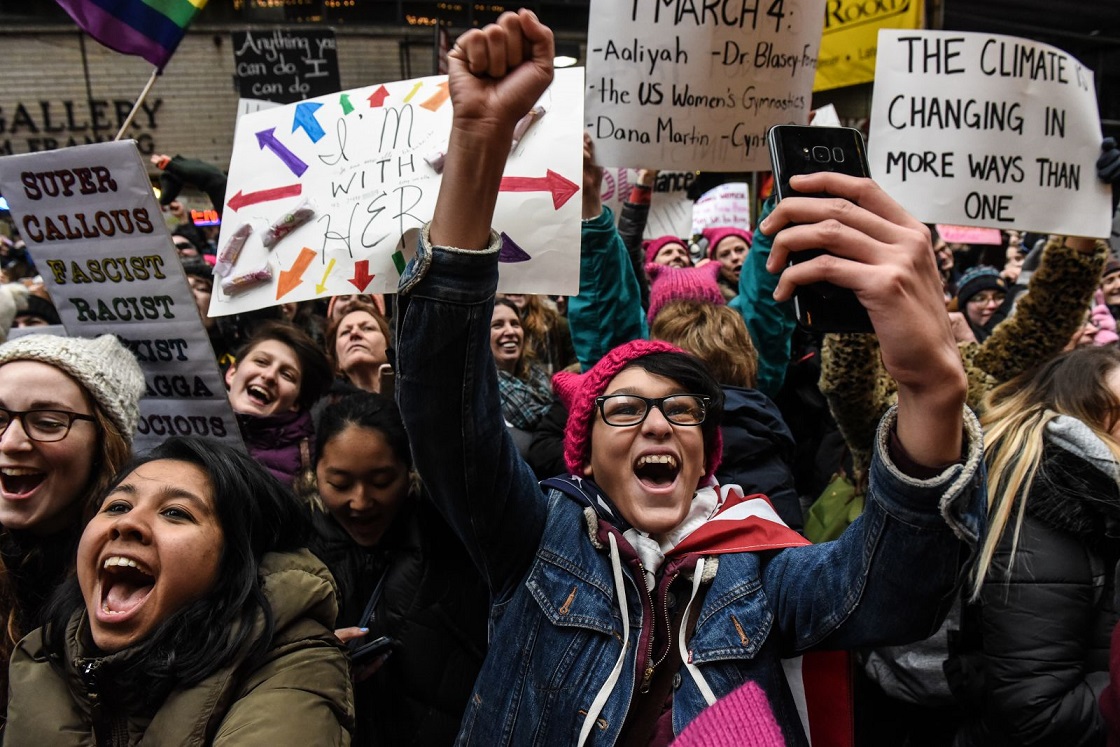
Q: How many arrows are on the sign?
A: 13